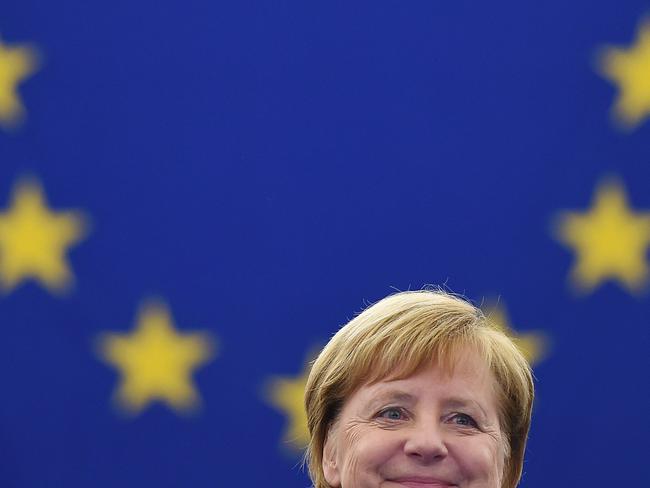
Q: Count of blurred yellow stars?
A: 7